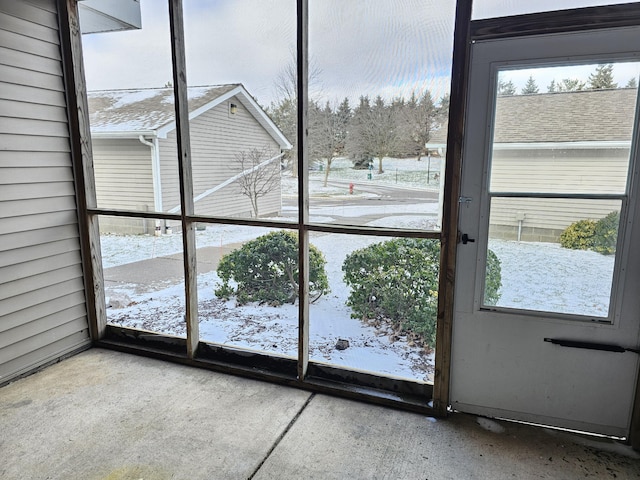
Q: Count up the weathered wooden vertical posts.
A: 4